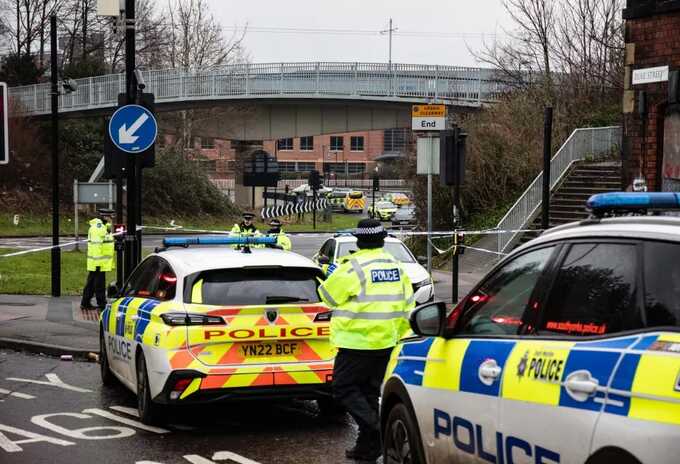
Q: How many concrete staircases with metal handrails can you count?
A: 1